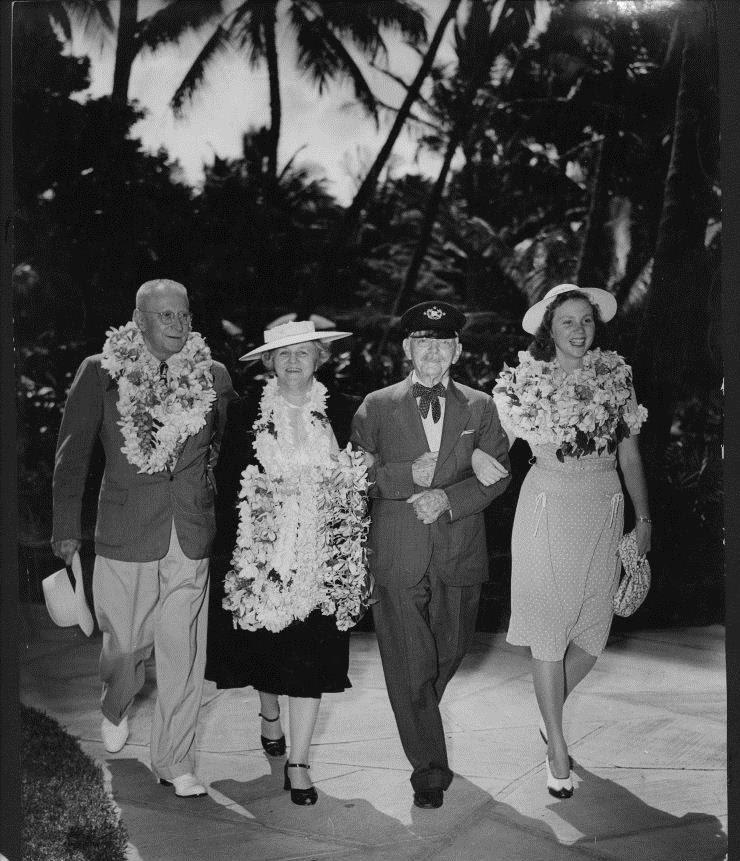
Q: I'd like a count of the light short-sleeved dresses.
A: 1